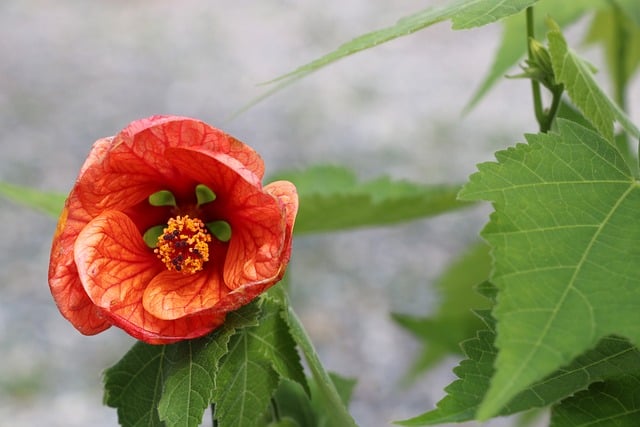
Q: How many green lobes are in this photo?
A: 4